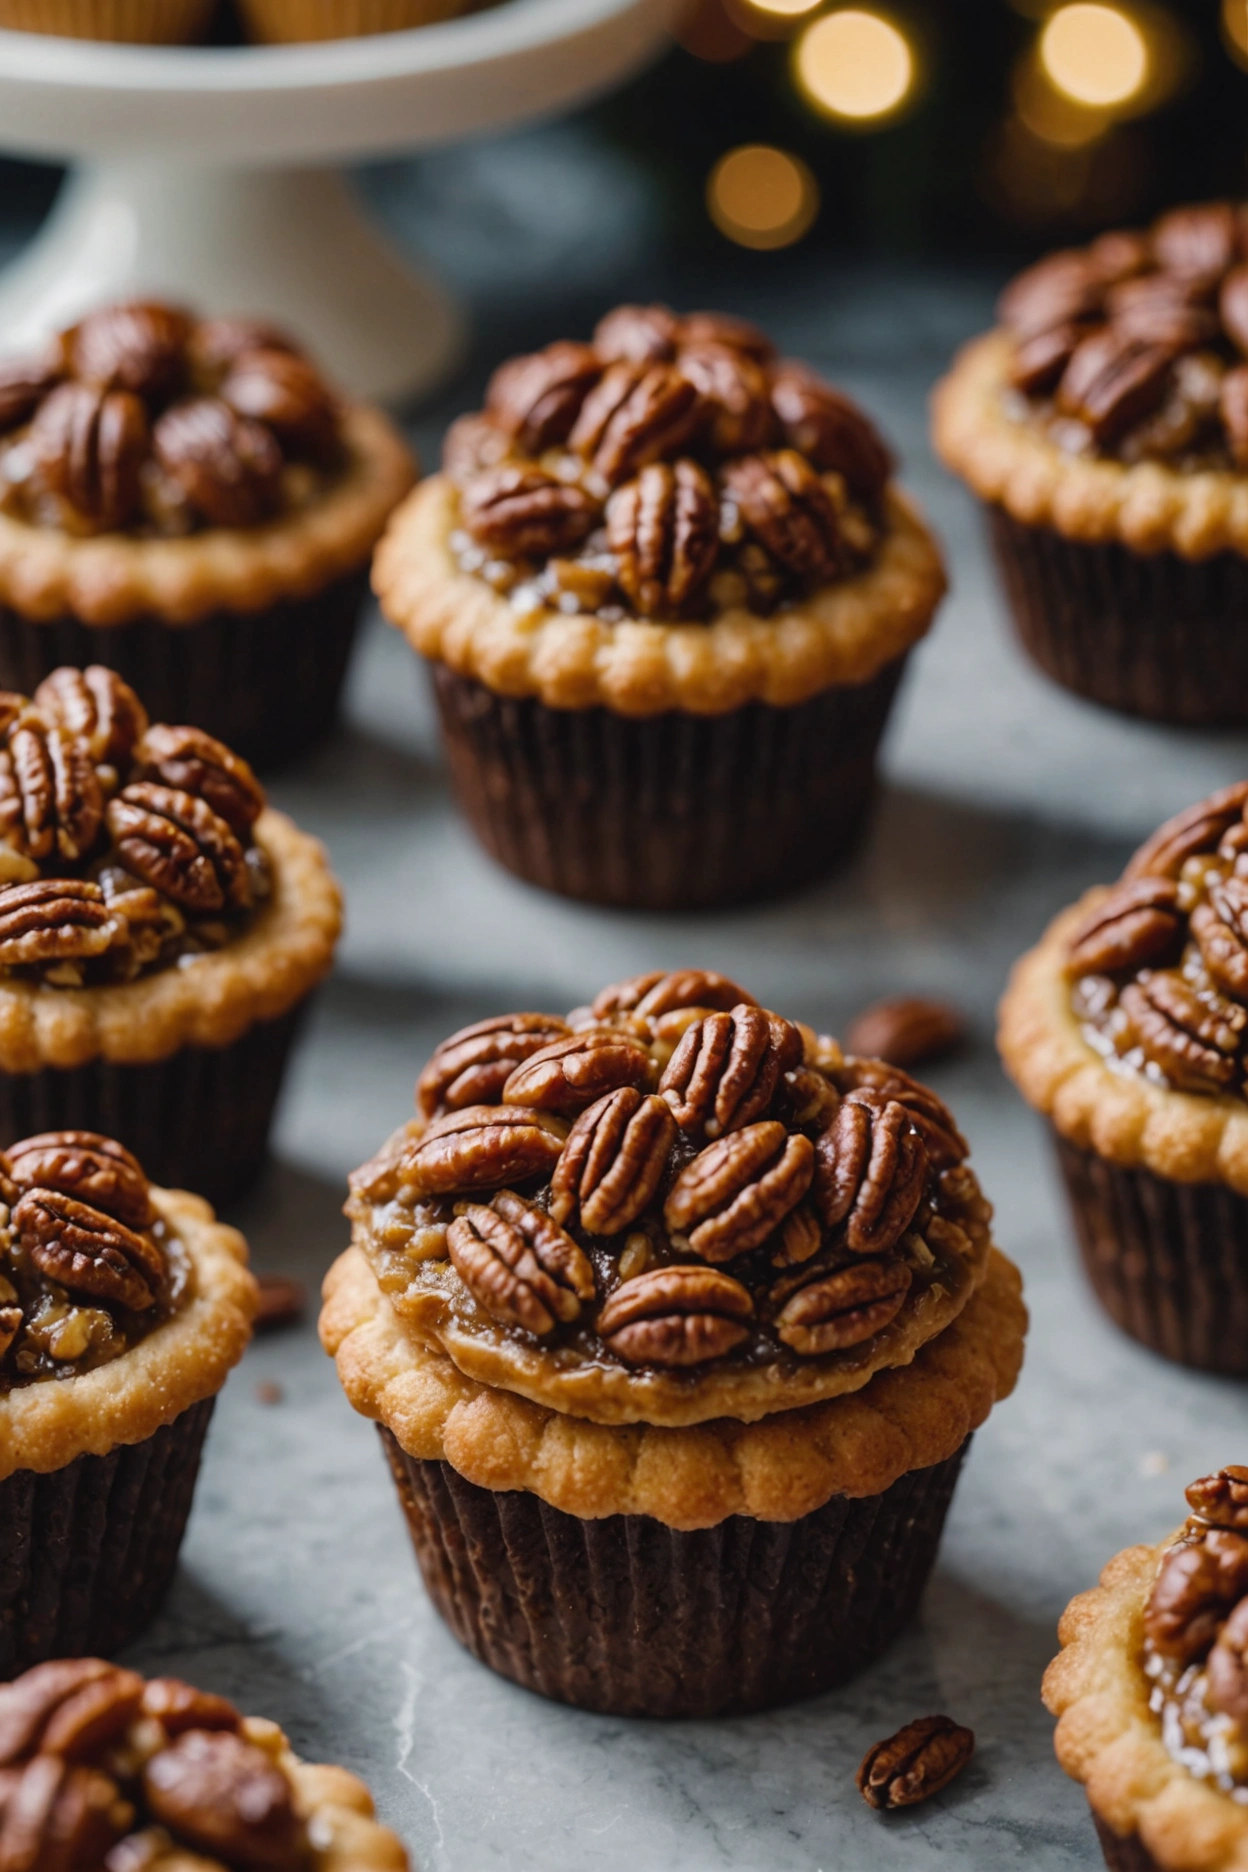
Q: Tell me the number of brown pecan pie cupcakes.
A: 9